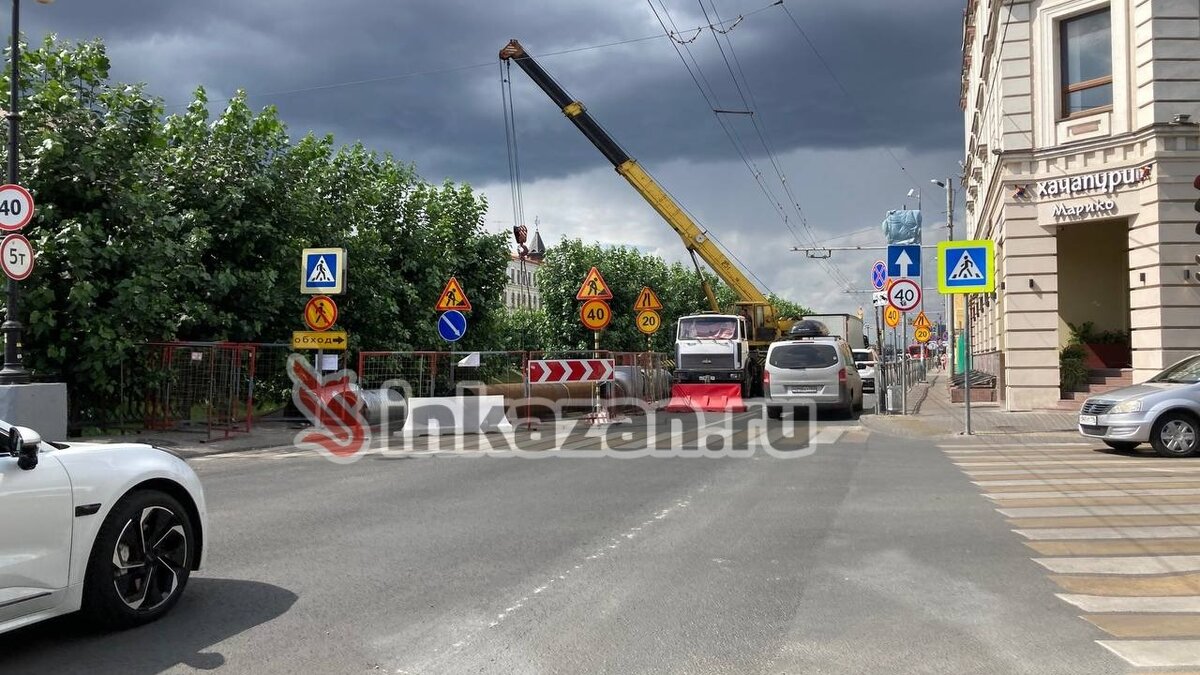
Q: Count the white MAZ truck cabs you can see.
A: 1